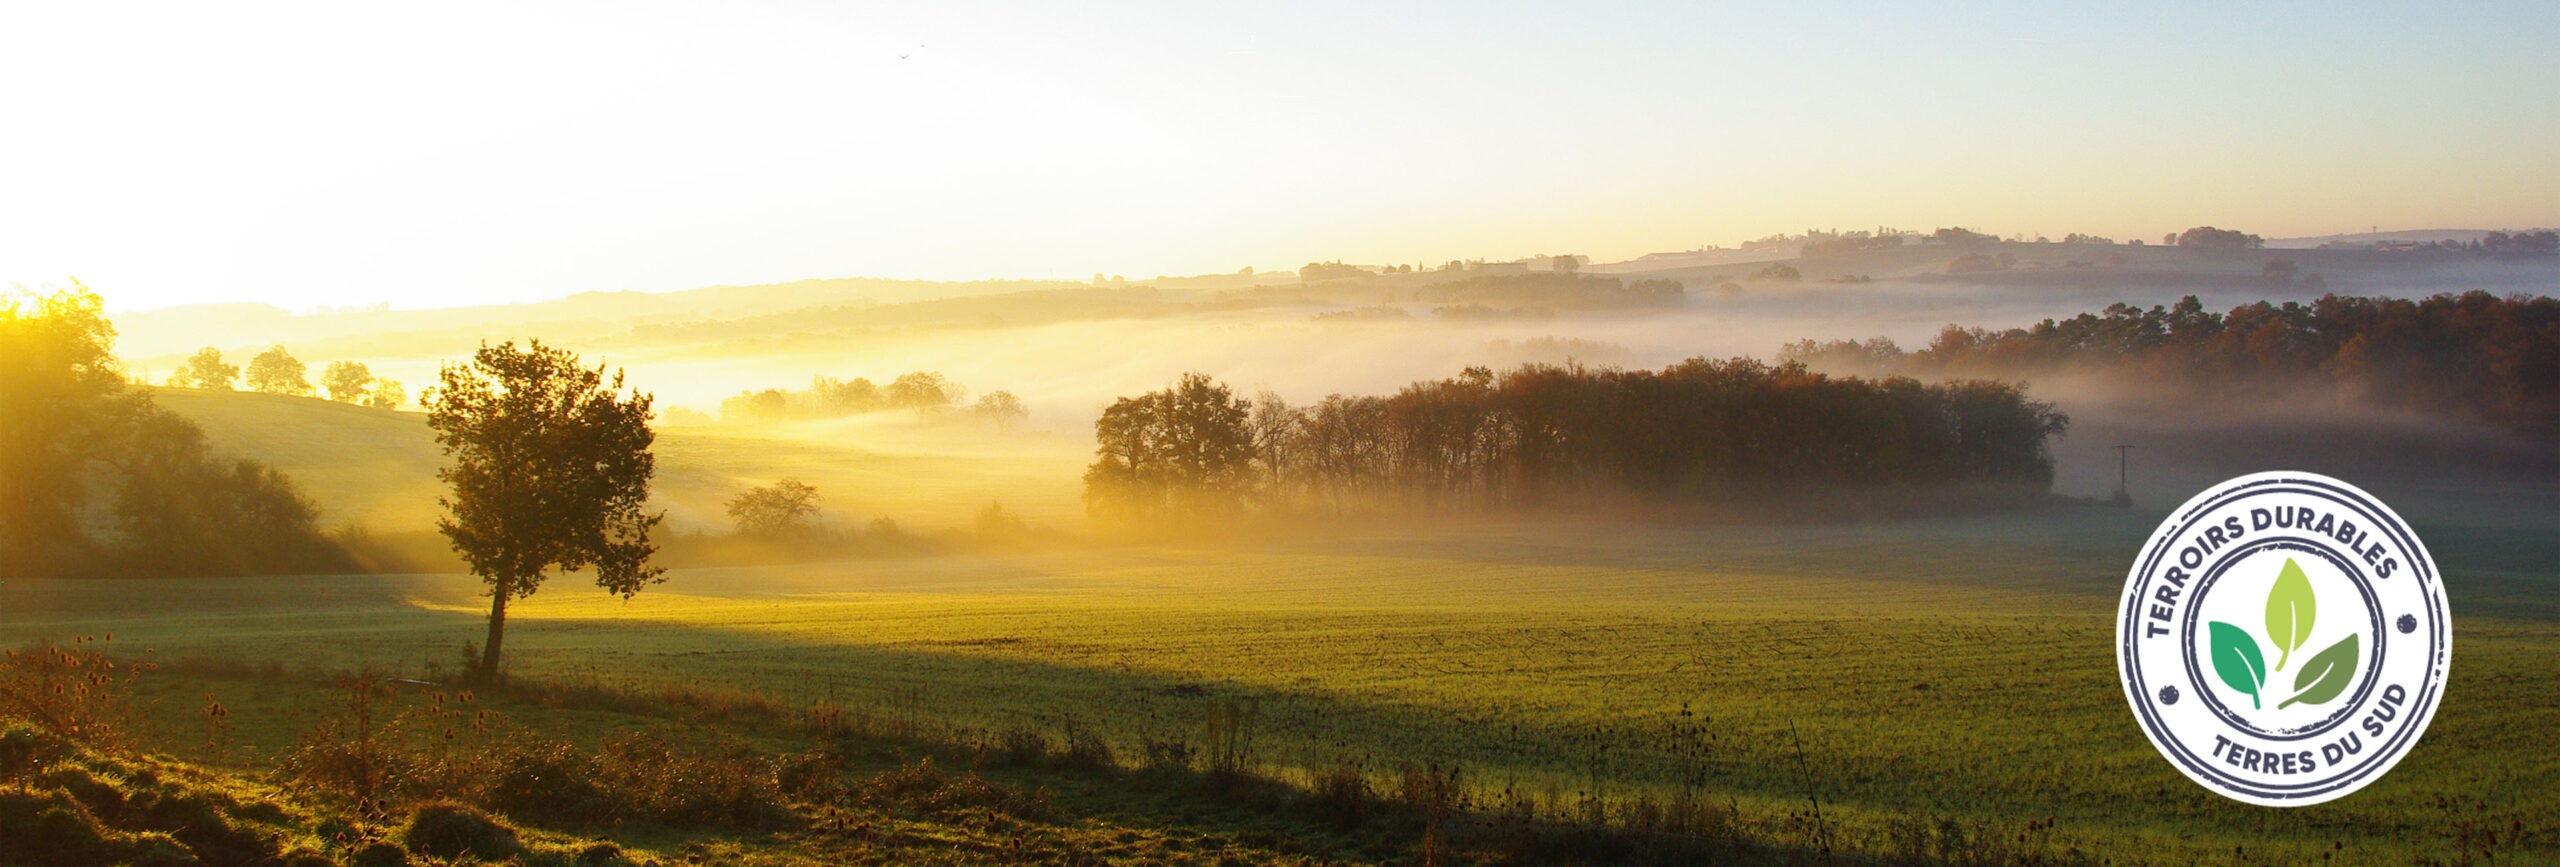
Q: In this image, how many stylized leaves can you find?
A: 3